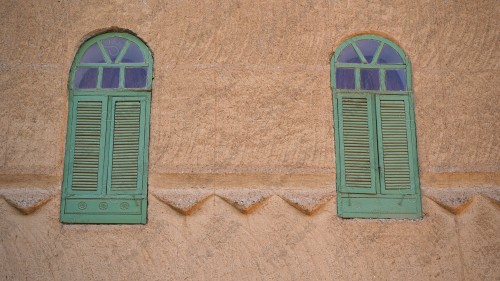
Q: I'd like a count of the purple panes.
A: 12